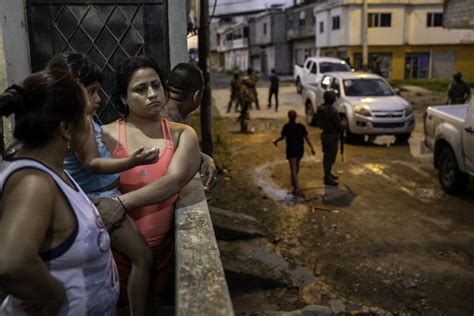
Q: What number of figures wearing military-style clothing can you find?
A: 5